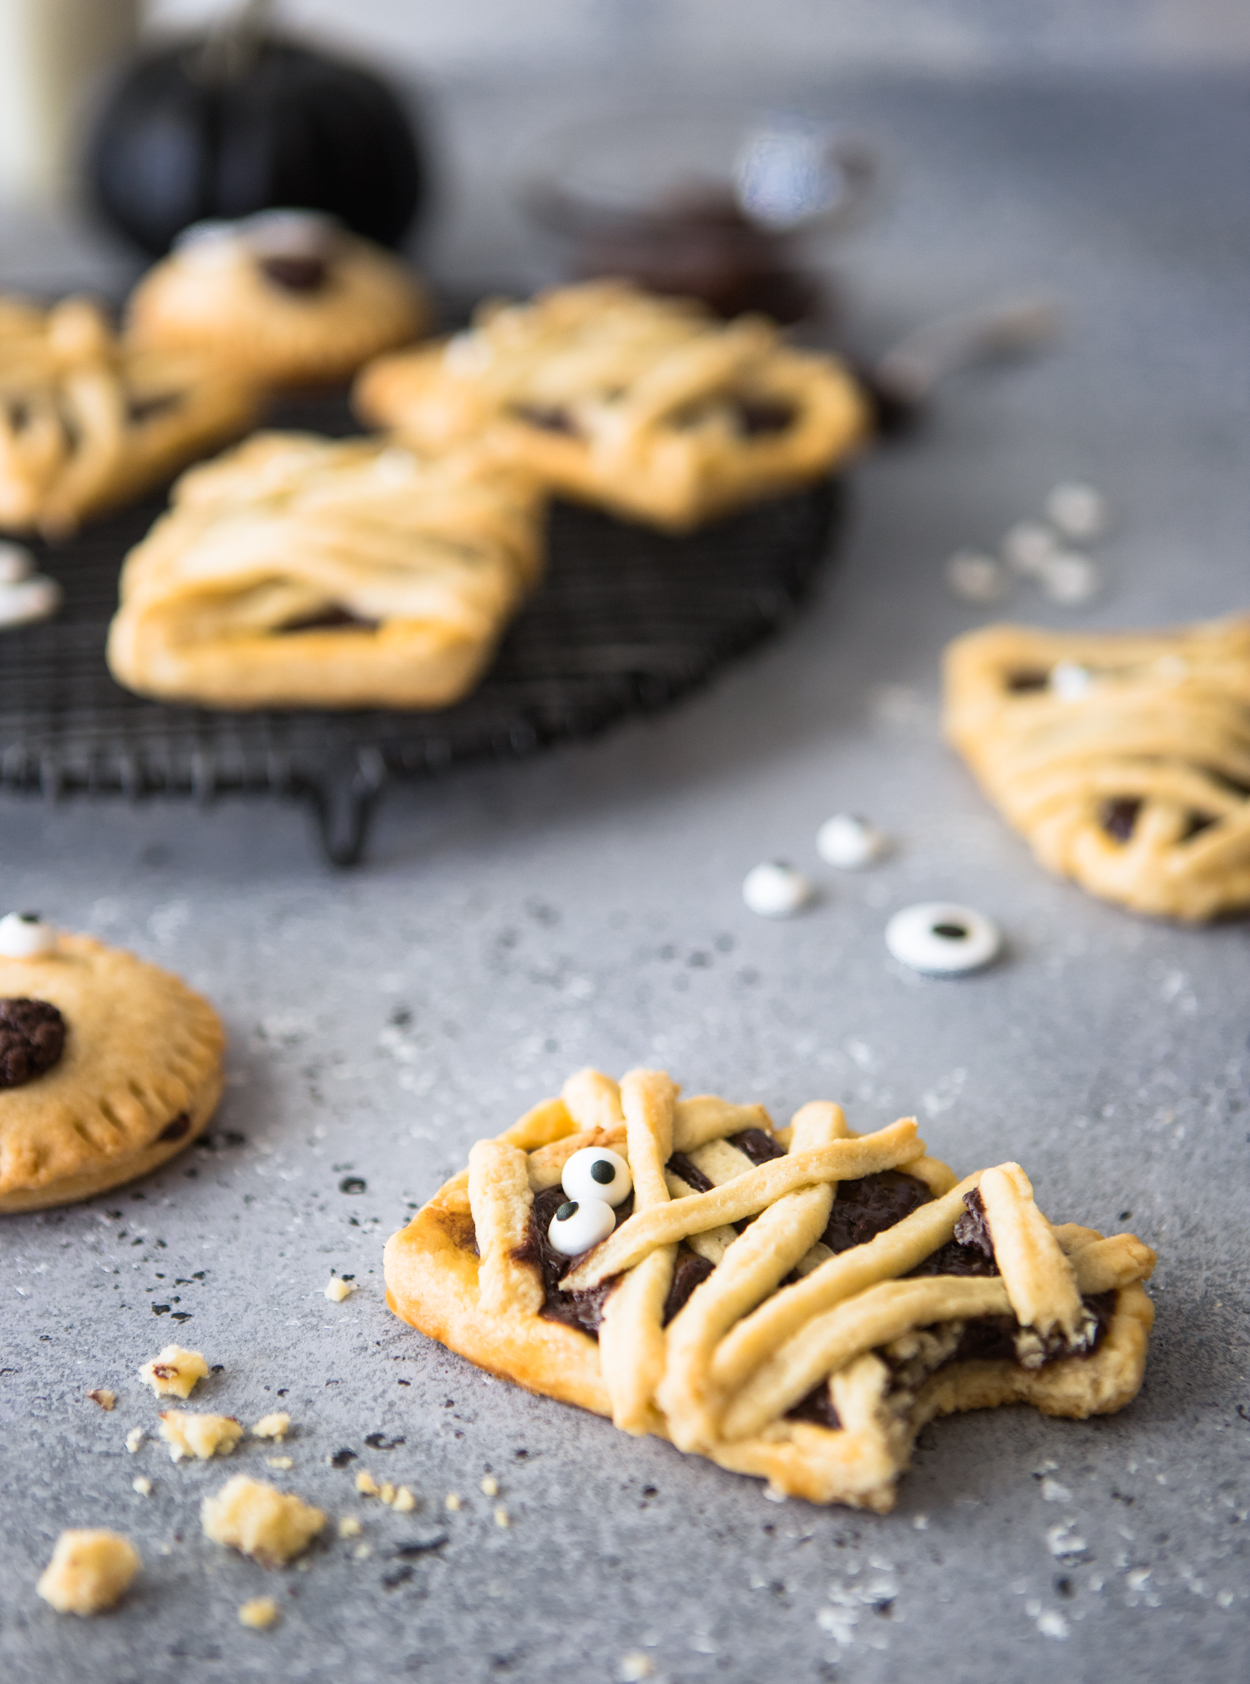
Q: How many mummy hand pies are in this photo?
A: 5